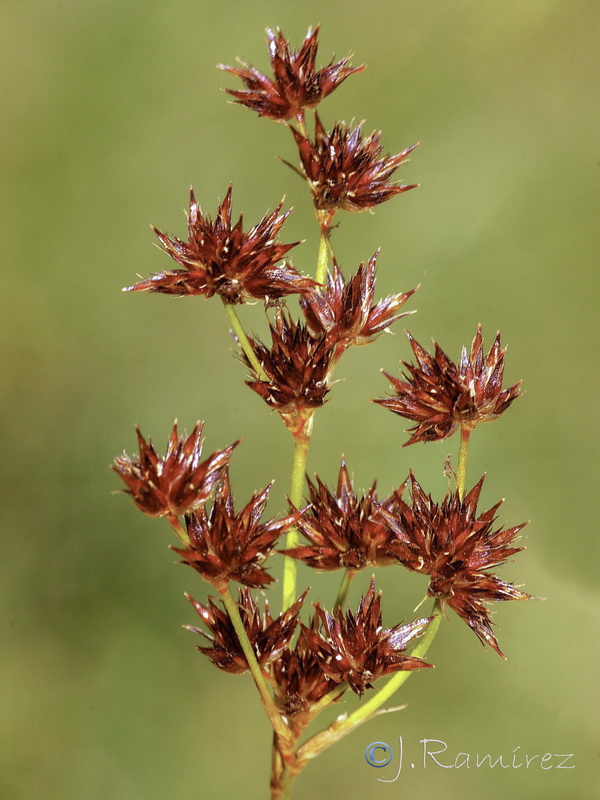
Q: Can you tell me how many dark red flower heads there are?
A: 13